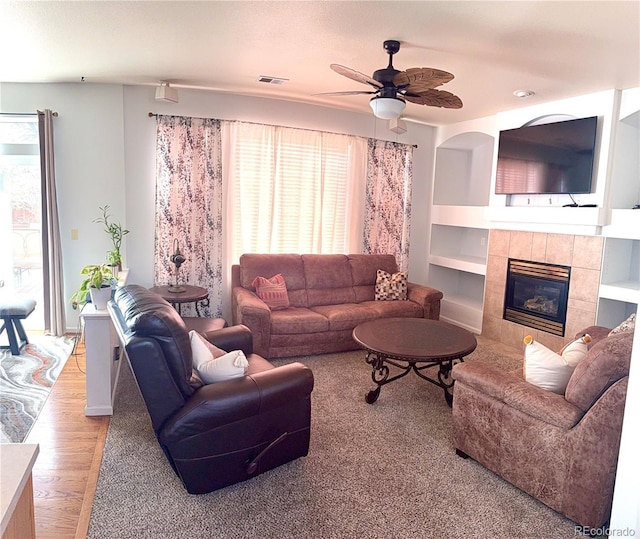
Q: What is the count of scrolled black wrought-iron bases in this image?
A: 2